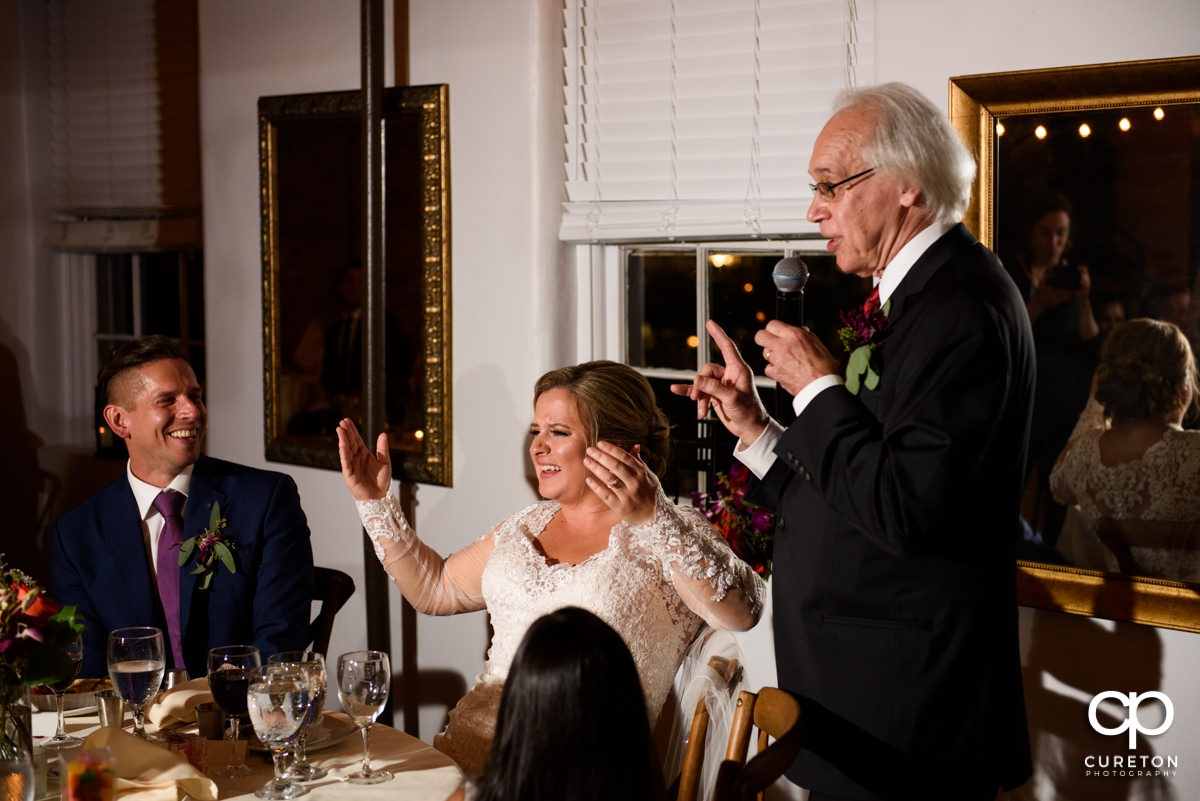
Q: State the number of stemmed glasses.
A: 6